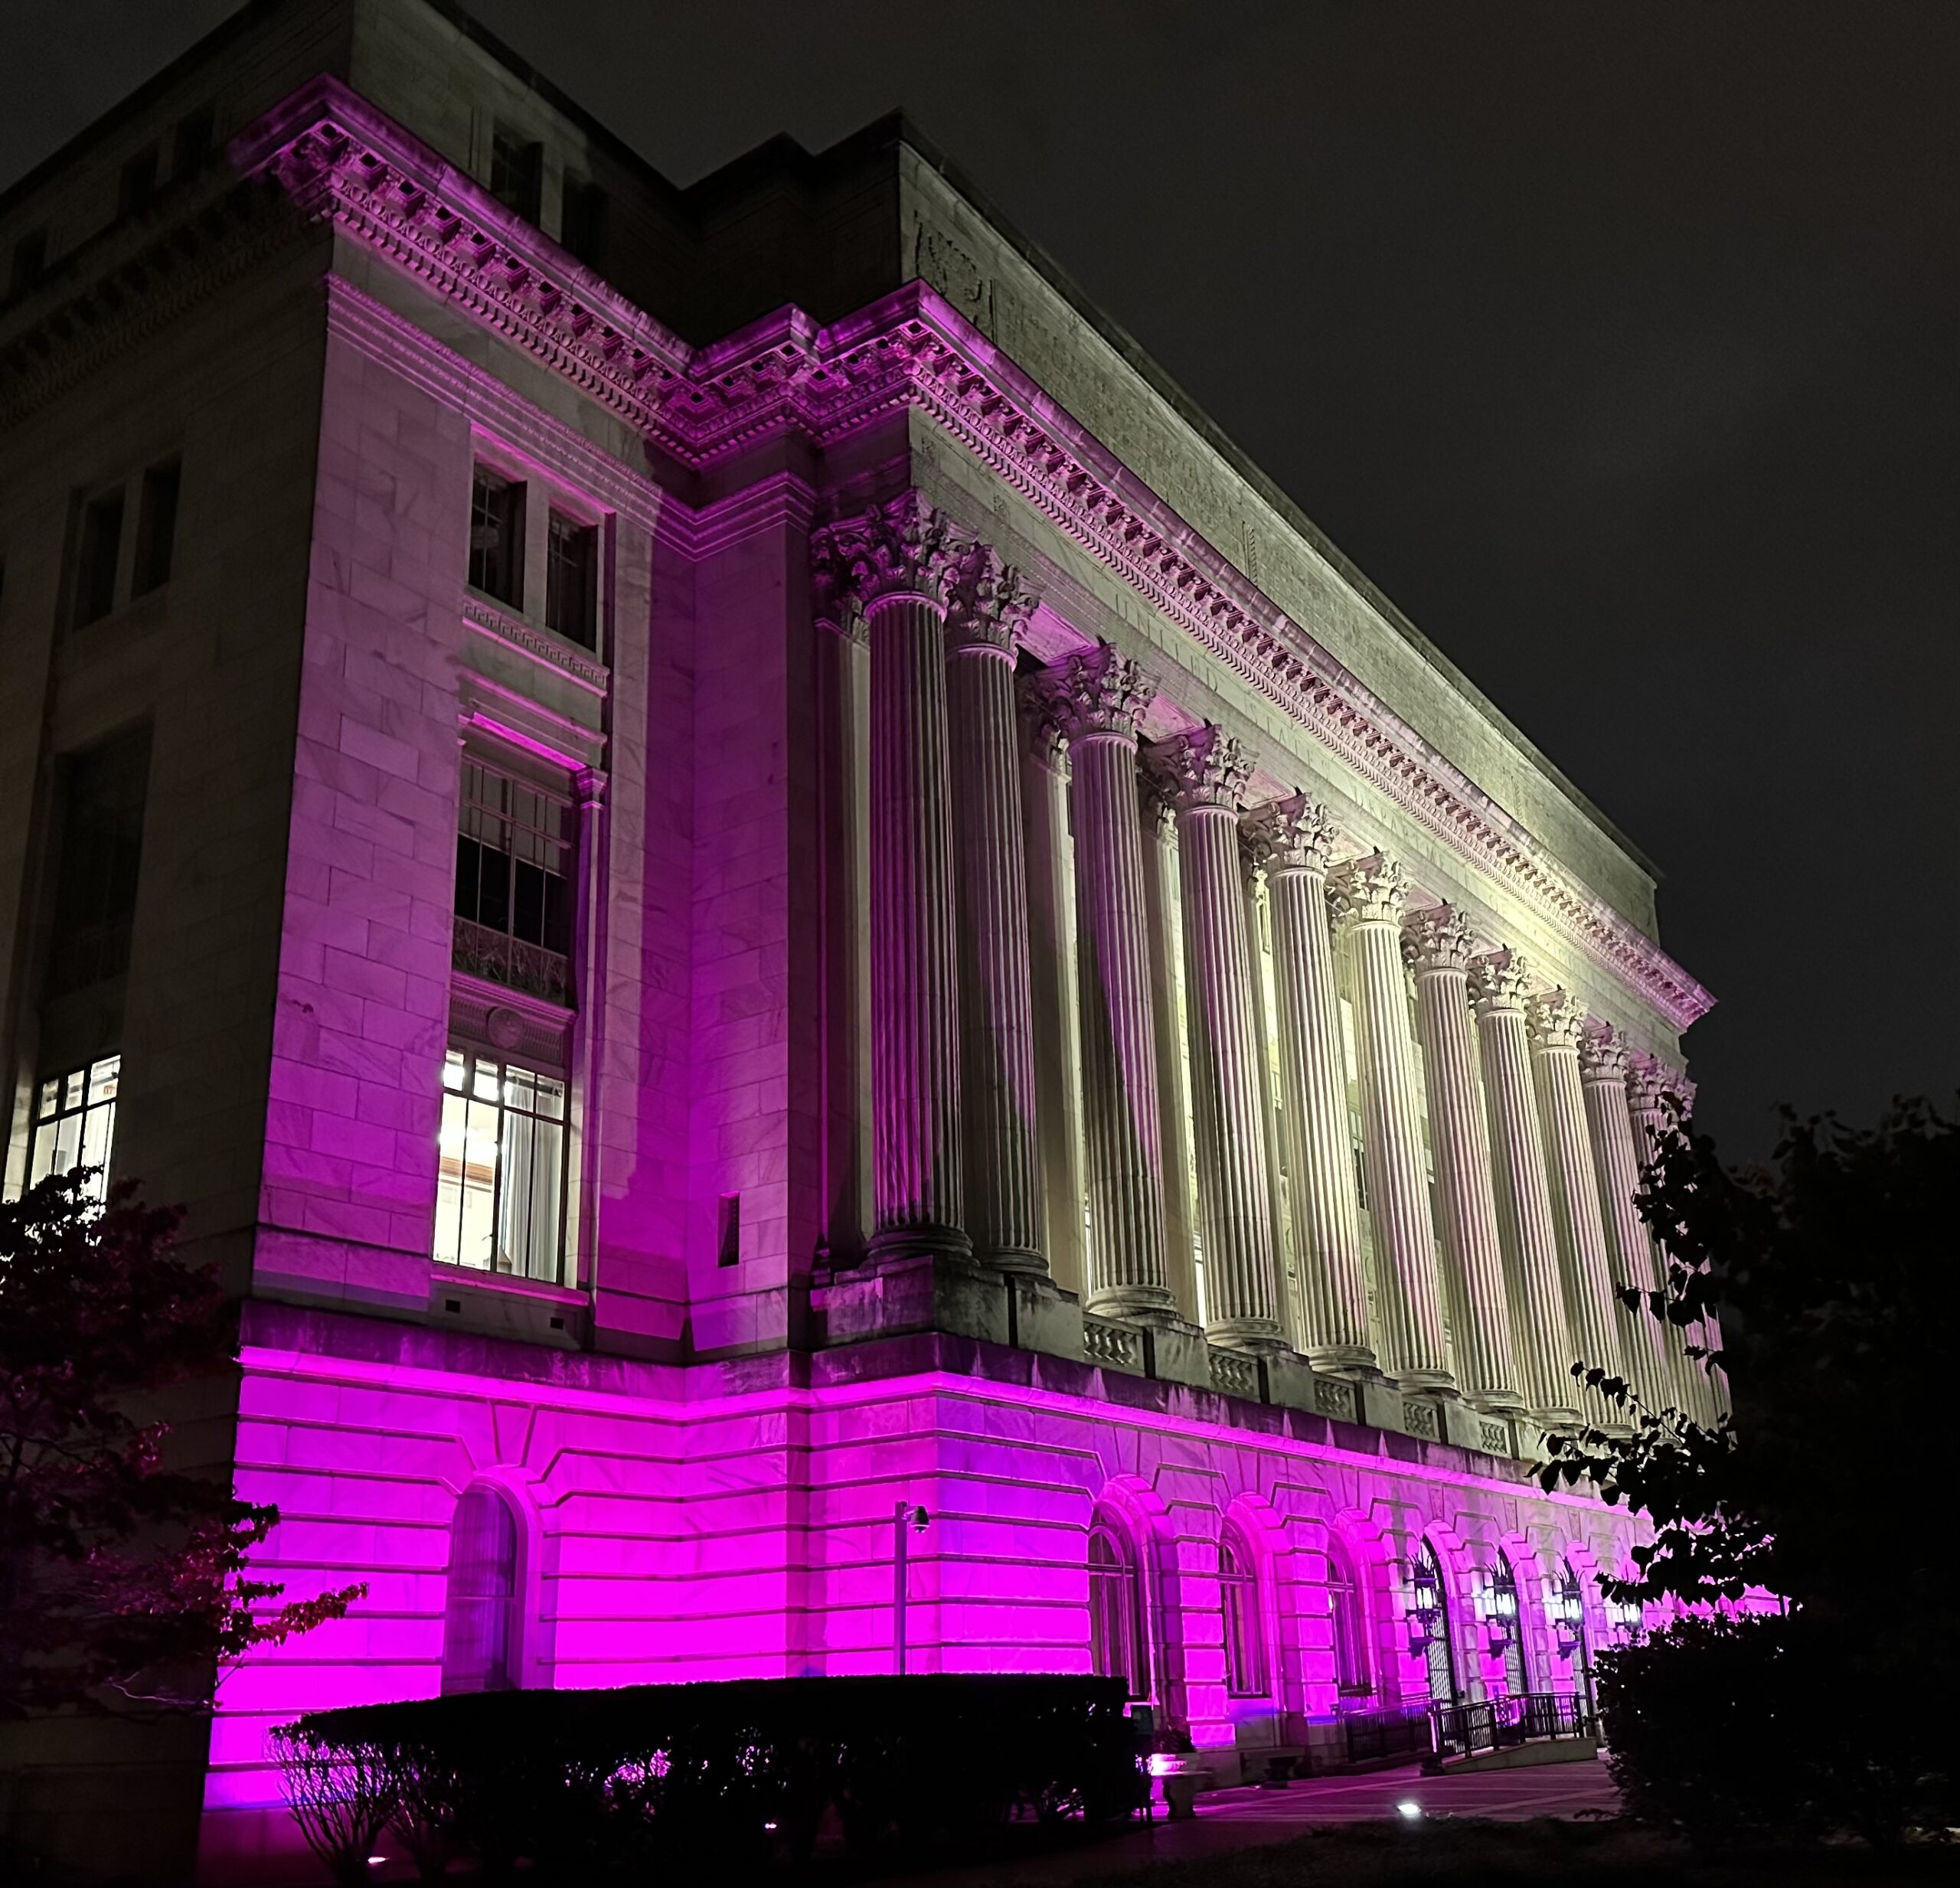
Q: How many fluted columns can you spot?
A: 12